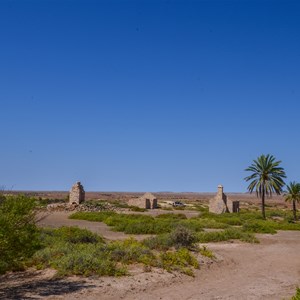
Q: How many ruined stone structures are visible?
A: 3